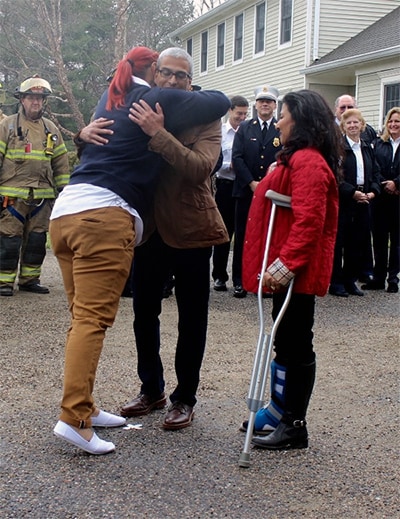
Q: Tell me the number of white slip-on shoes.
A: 2